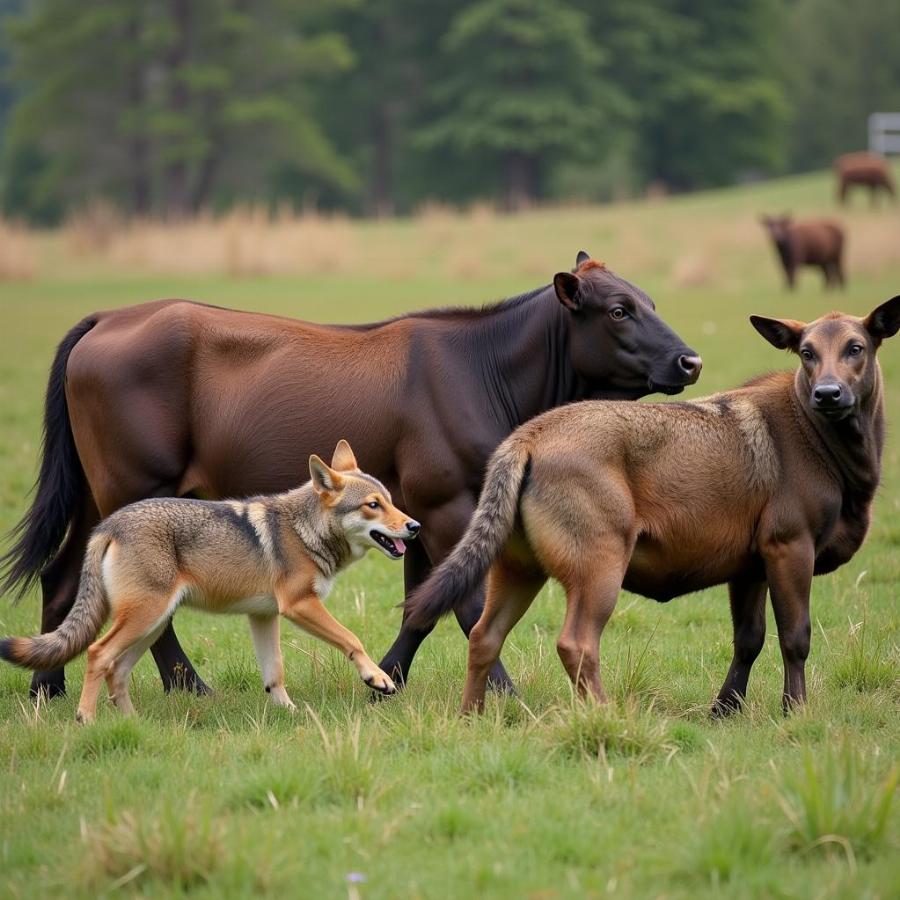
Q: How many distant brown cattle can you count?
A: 2